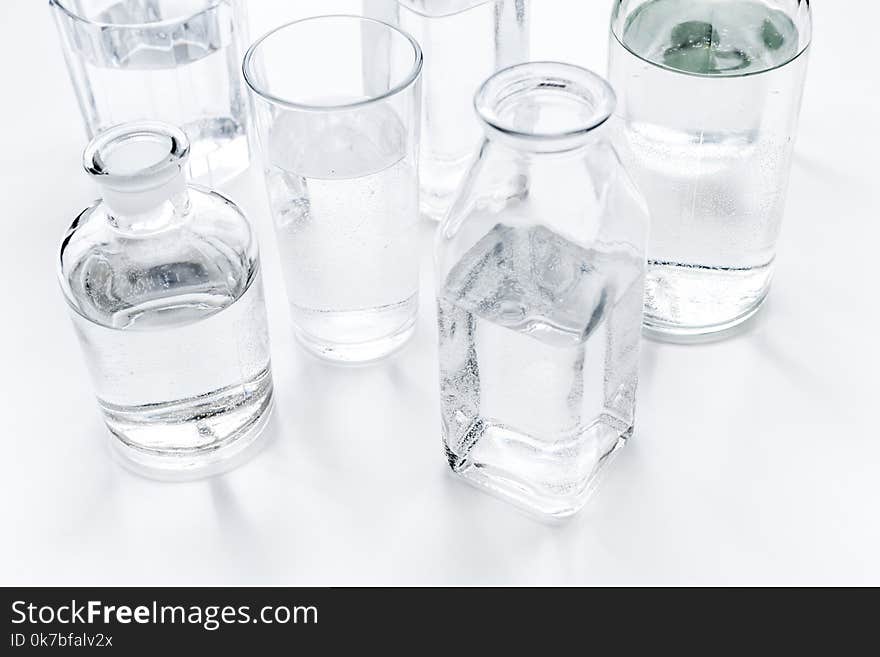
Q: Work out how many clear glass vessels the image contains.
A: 6